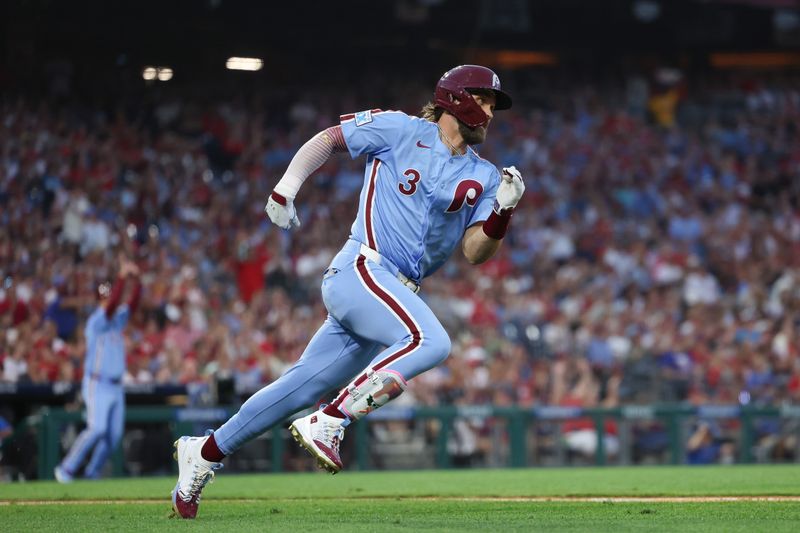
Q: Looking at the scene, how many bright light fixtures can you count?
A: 3